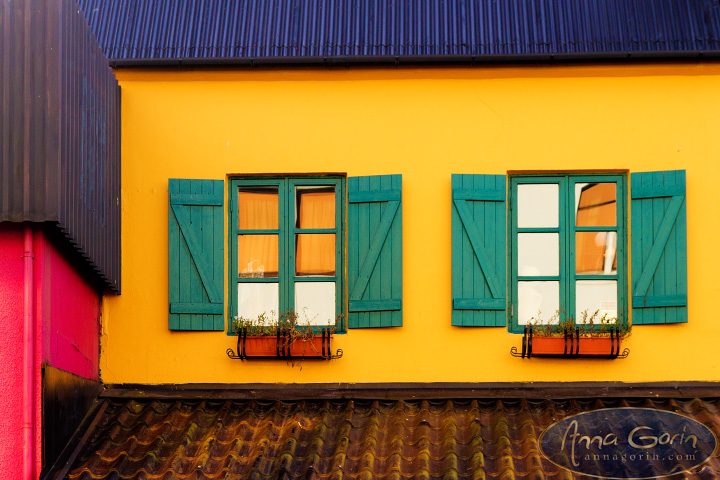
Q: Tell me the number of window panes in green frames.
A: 12